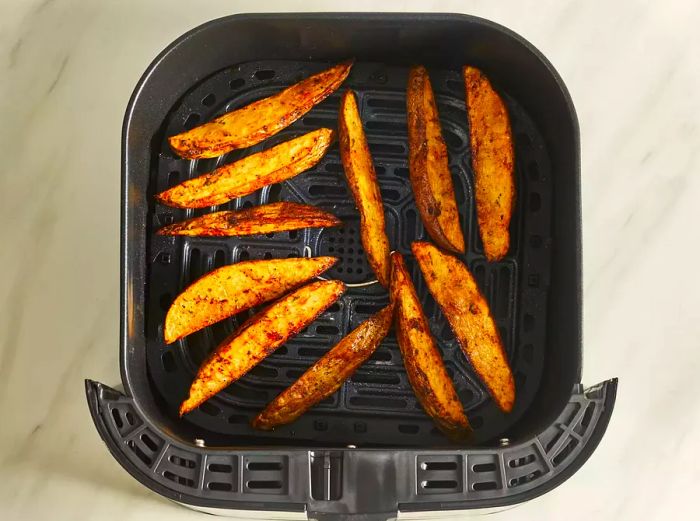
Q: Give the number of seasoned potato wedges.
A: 11